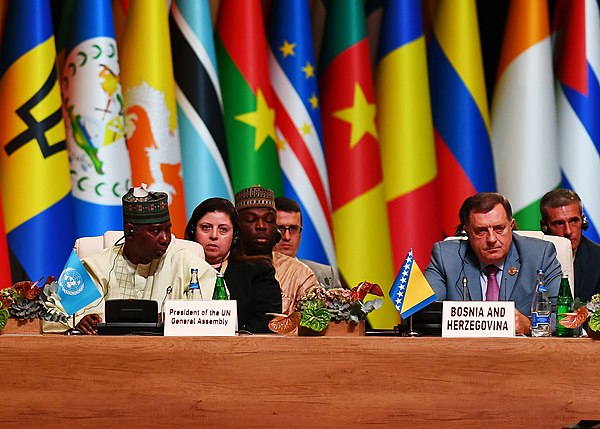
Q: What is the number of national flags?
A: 12